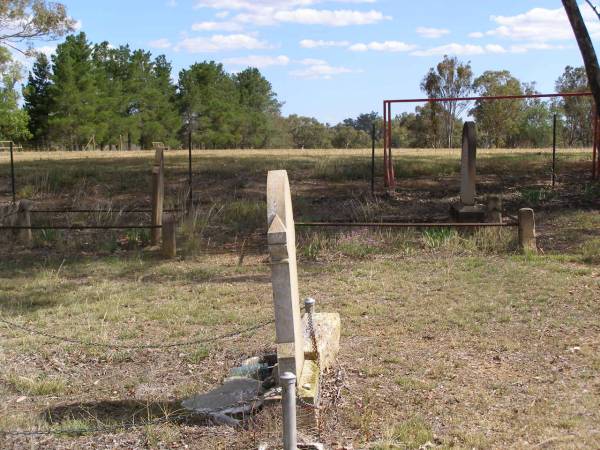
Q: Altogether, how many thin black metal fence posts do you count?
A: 4